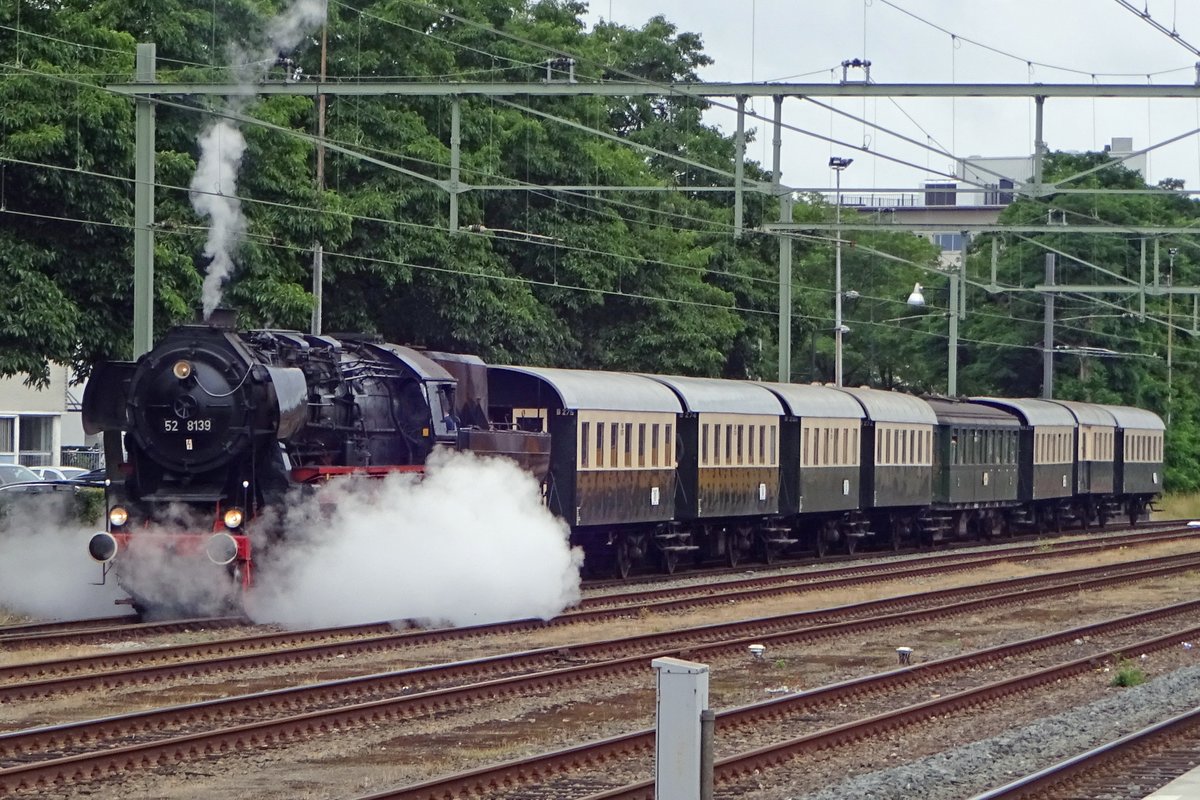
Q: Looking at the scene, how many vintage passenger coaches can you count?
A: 8